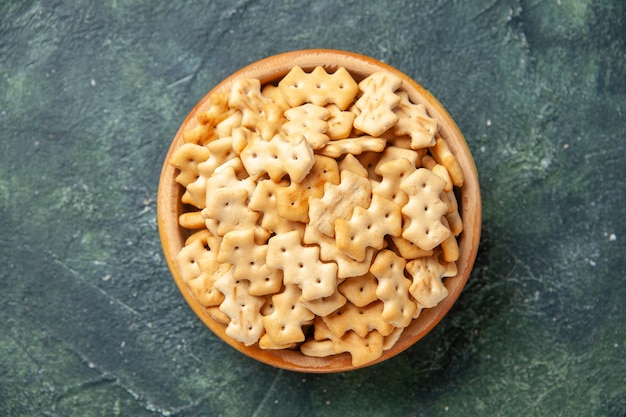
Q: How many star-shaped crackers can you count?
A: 0